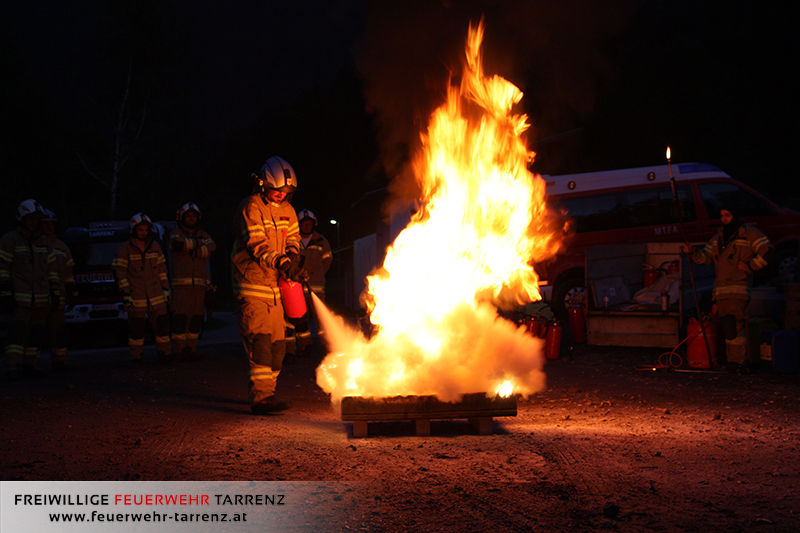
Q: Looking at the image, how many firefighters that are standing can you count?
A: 7